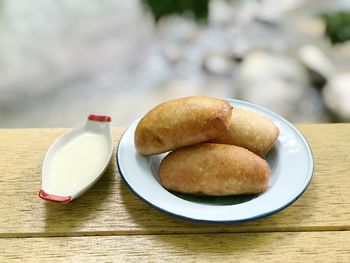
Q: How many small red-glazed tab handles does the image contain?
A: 2